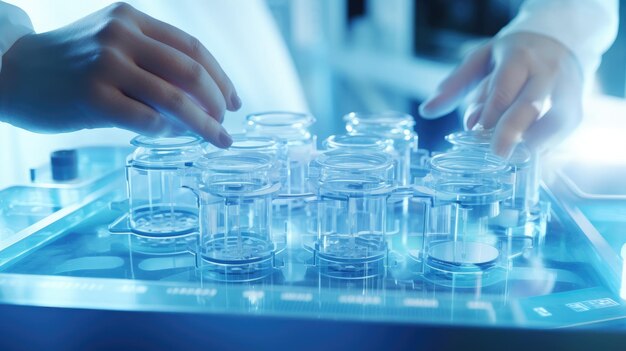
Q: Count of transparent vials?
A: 9